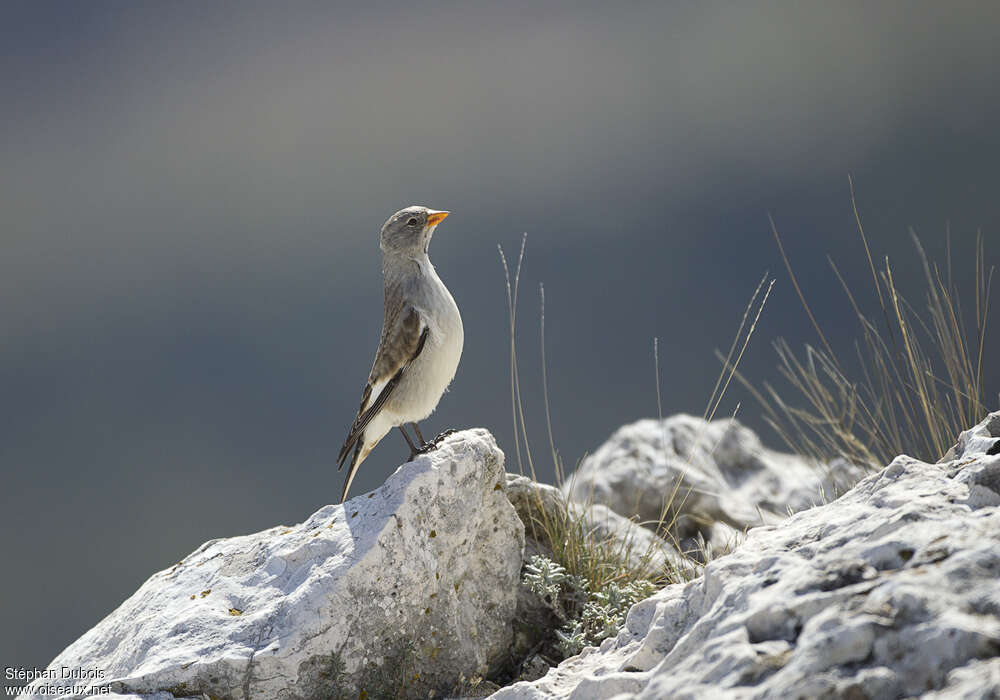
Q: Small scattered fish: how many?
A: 0